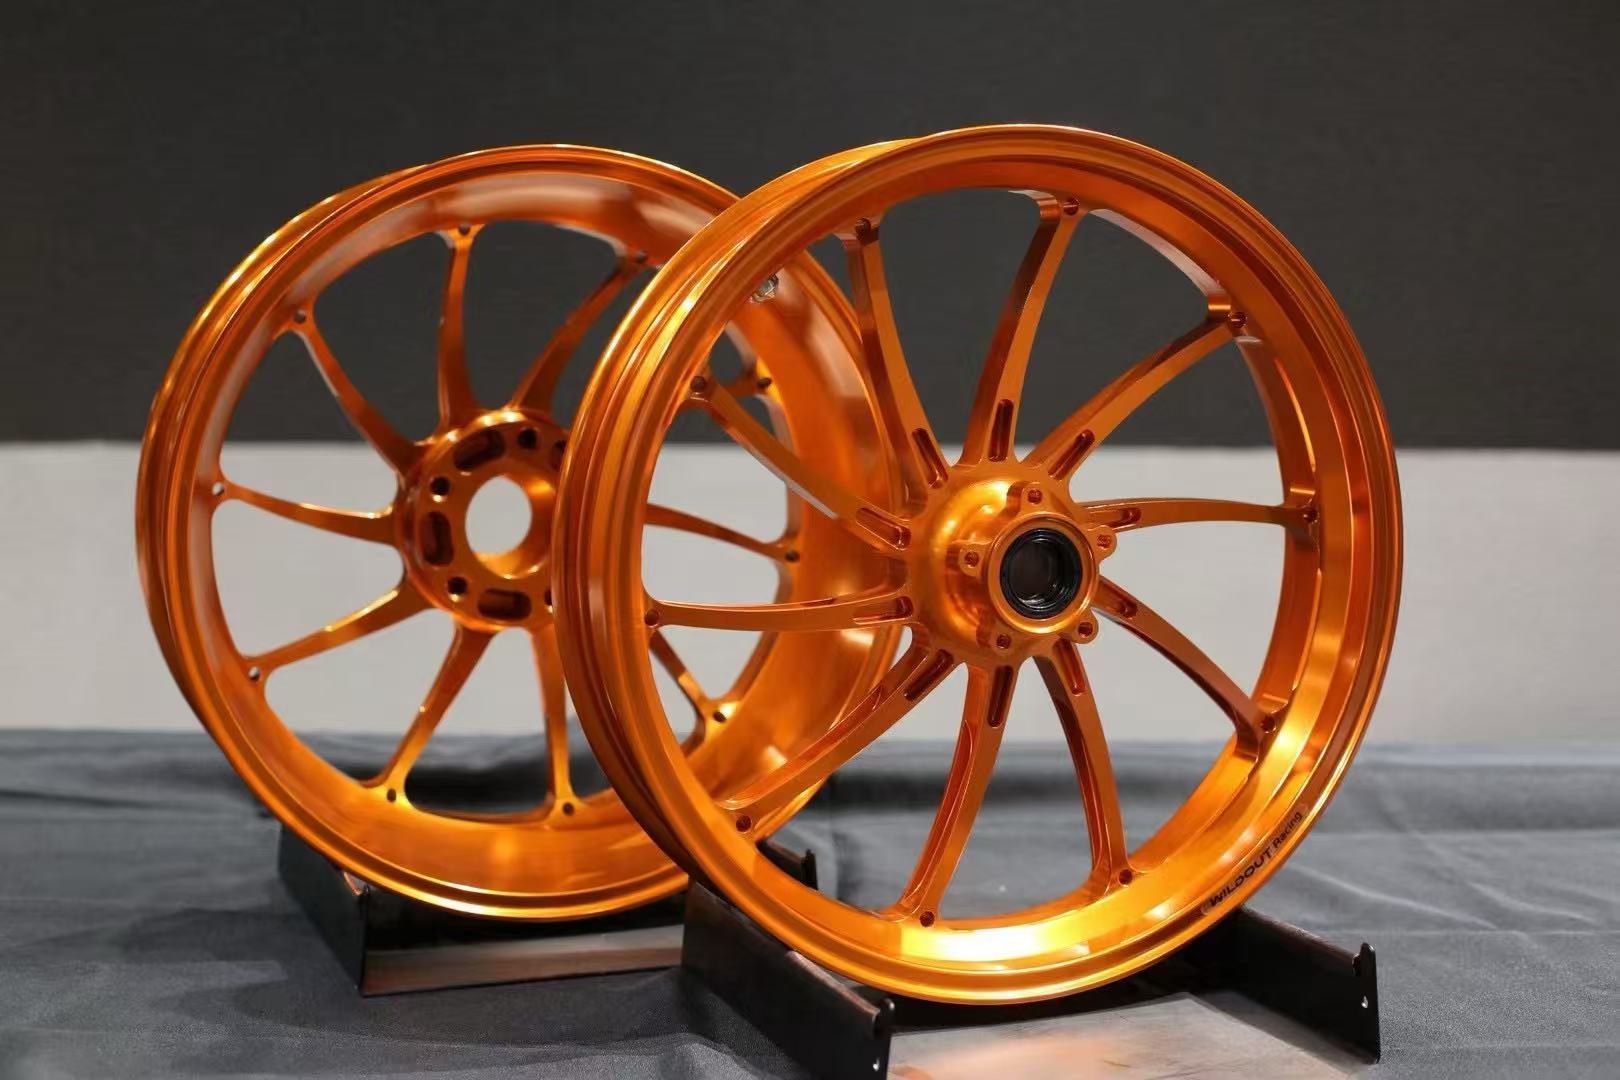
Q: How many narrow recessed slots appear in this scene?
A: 10